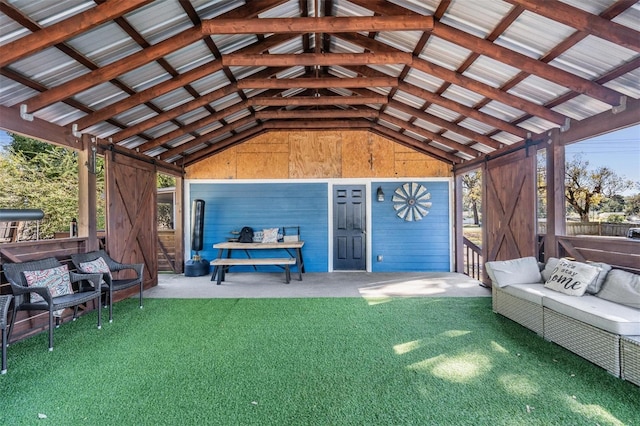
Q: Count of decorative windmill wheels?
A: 1